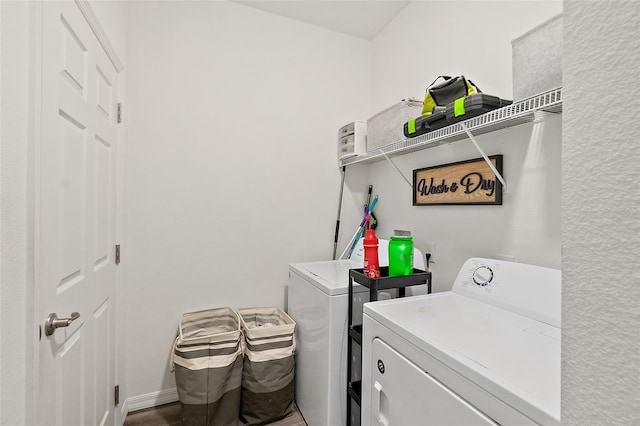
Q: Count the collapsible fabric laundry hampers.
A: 2